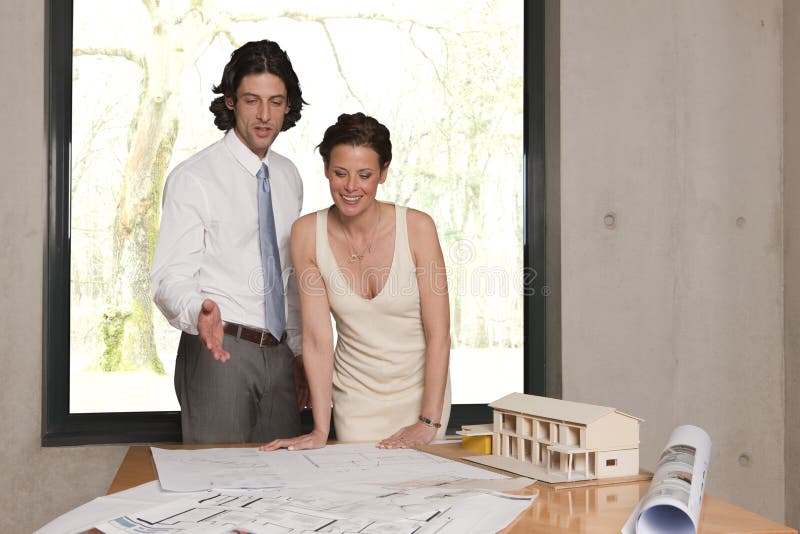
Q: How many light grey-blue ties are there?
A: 1